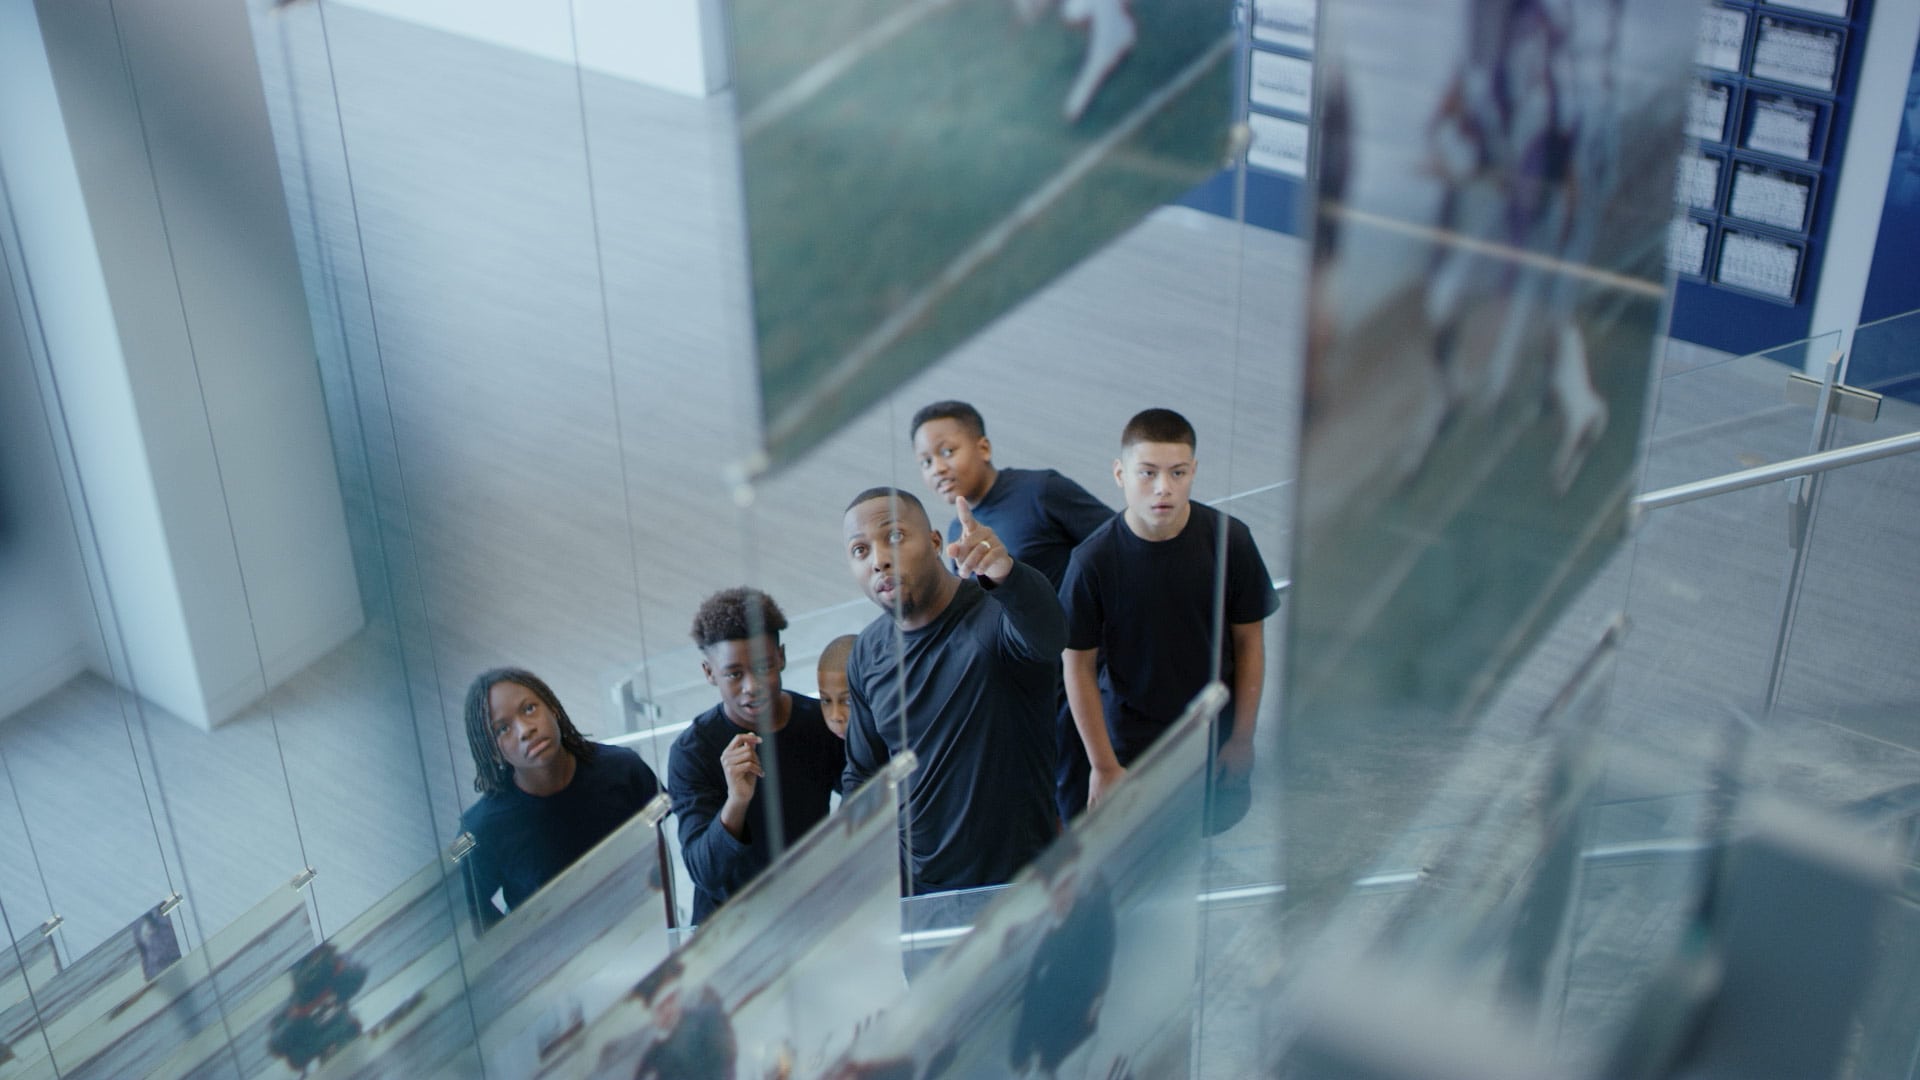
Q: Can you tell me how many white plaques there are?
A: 12